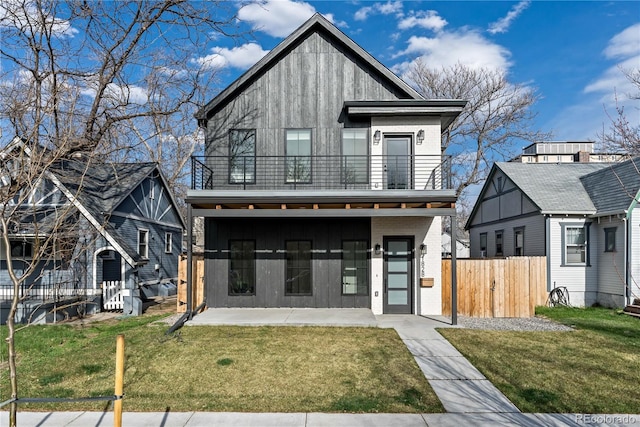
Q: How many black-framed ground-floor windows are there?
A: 3